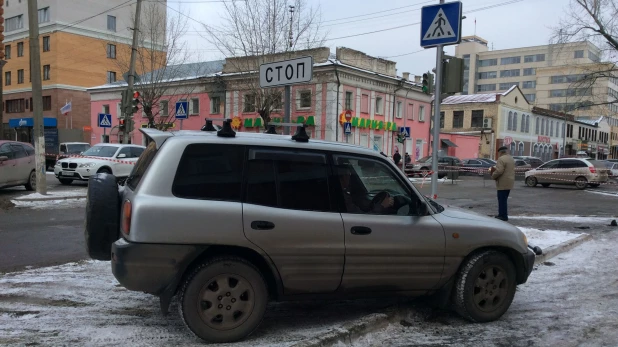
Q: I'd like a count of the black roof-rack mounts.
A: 4